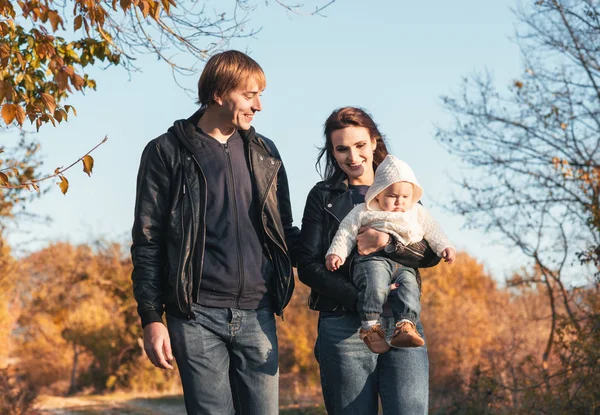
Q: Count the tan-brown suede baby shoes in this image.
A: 2